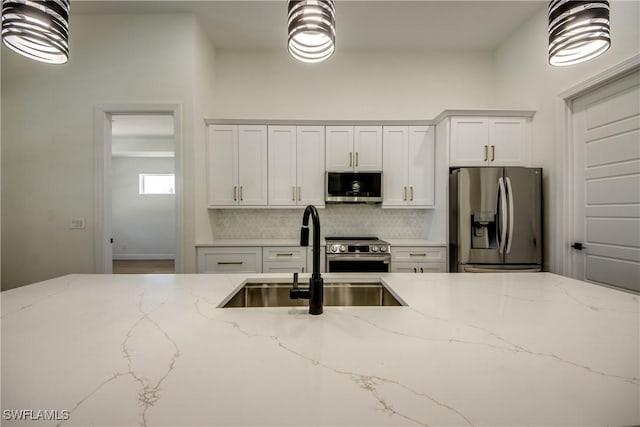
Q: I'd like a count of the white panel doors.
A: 1